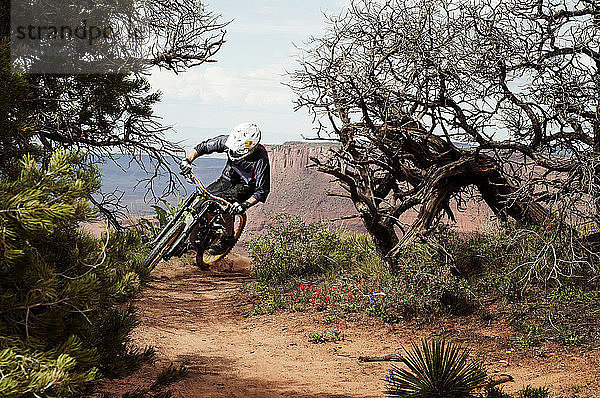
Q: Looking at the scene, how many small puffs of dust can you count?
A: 1